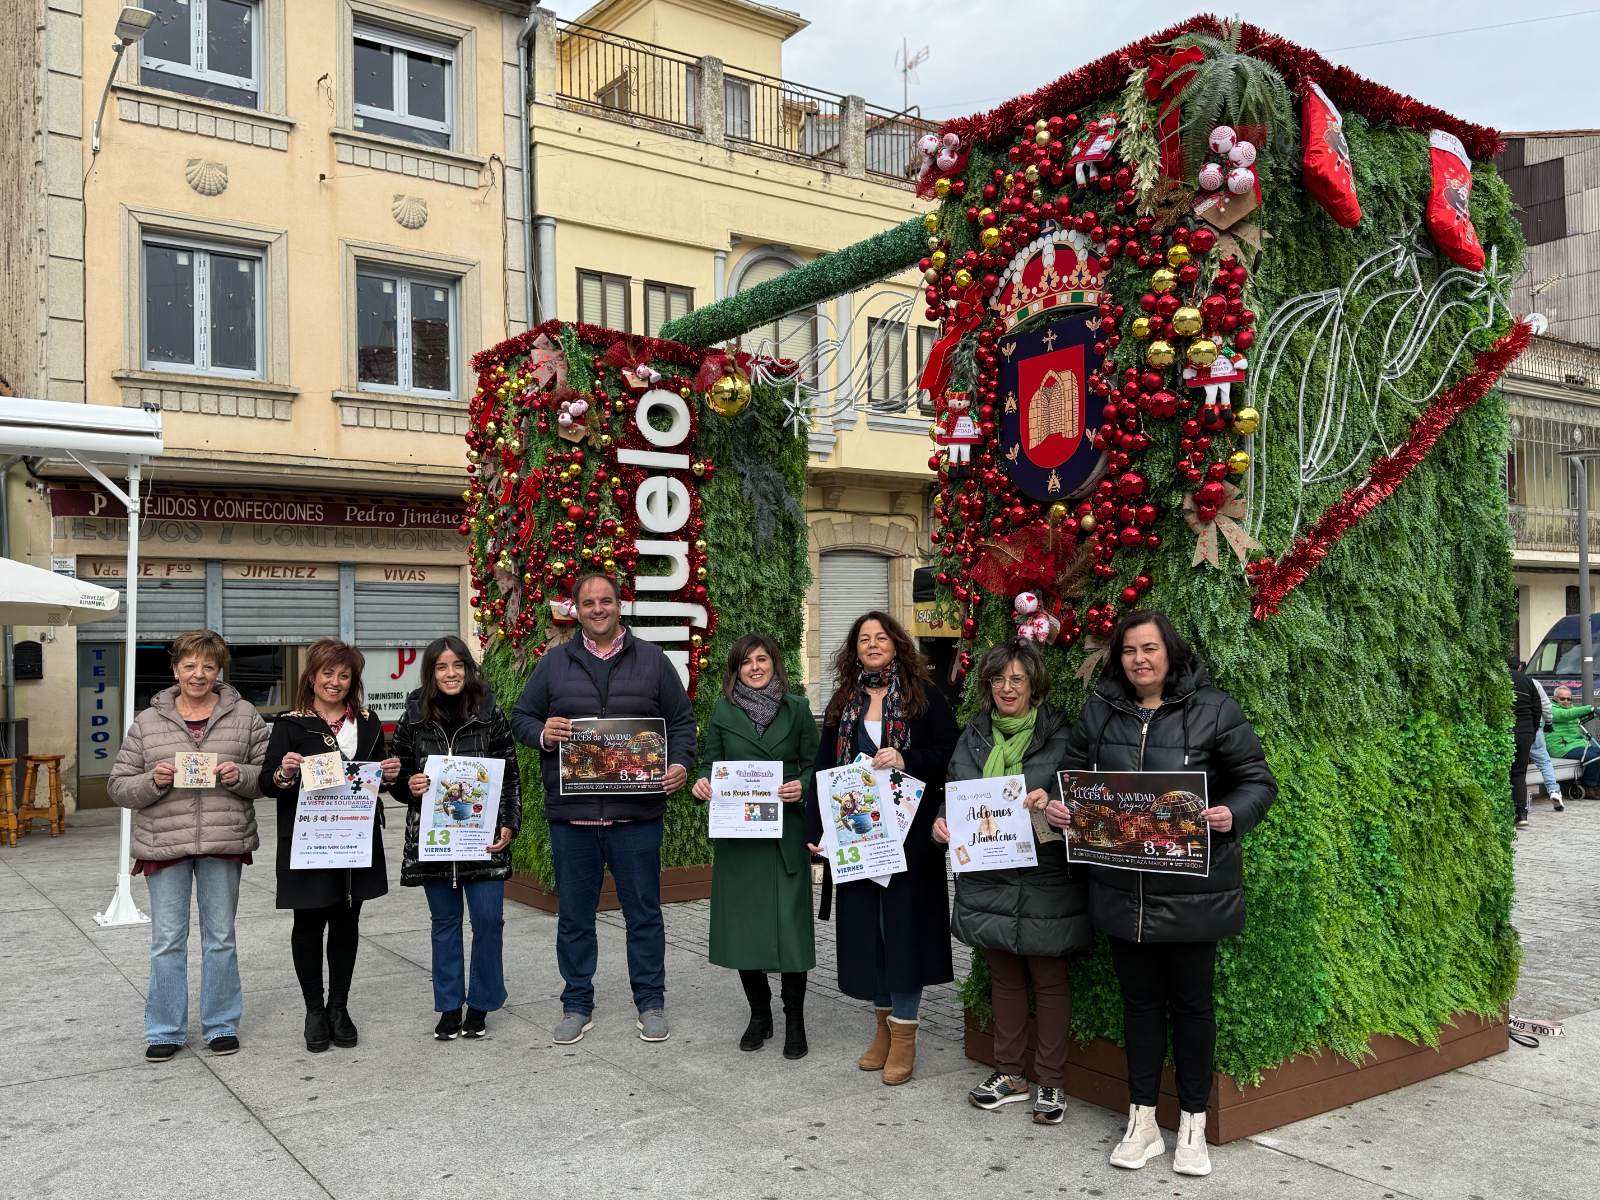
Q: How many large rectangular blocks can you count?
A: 2